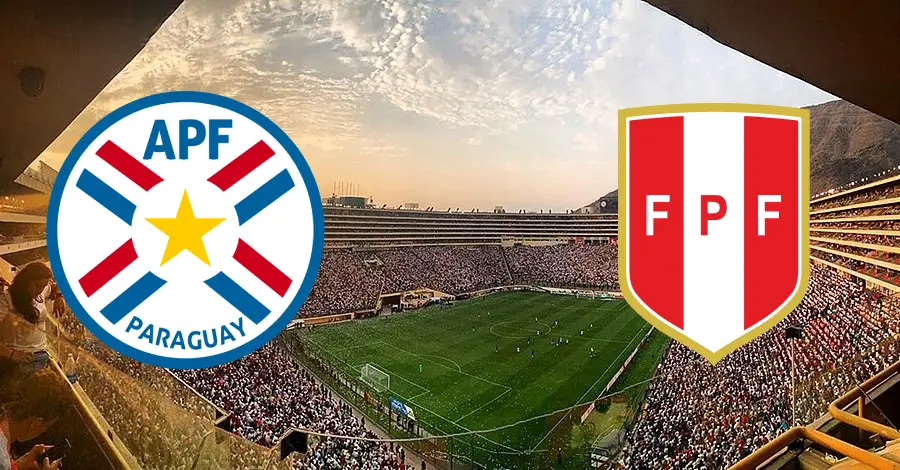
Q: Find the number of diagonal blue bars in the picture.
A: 4